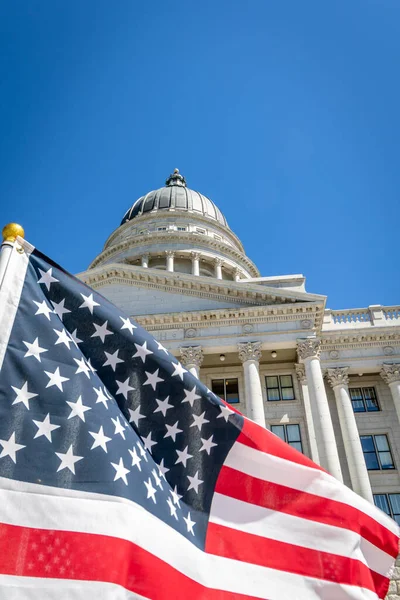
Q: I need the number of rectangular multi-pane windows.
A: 6